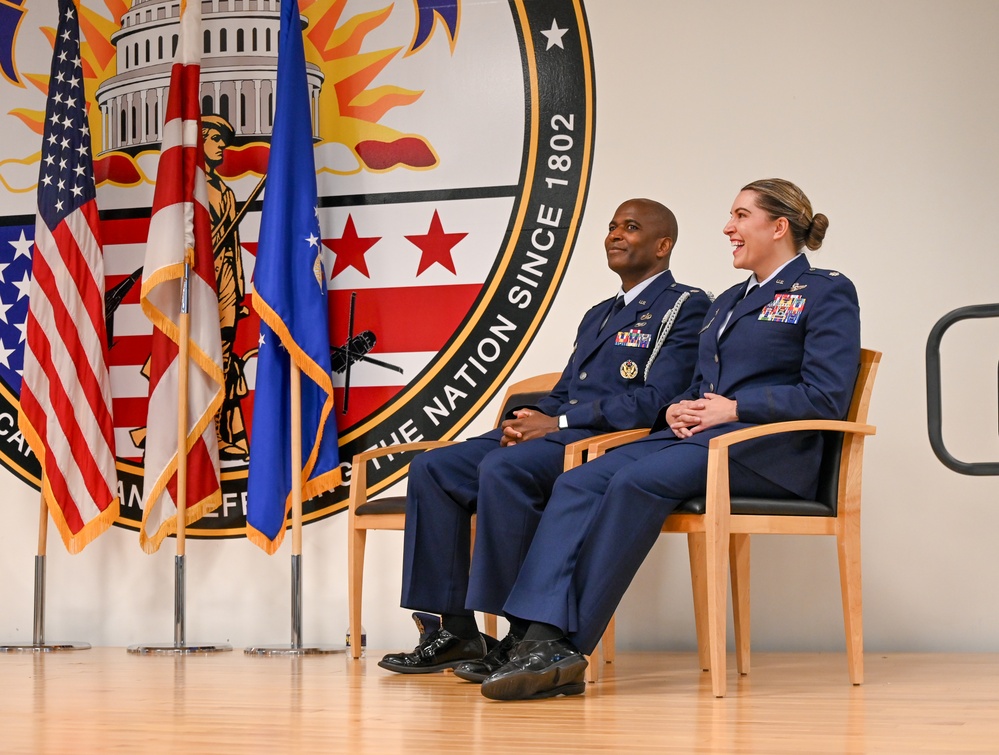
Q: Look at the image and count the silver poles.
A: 3